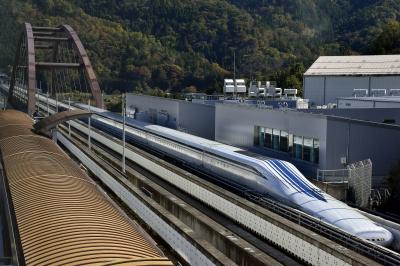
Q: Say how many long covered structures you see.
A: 1